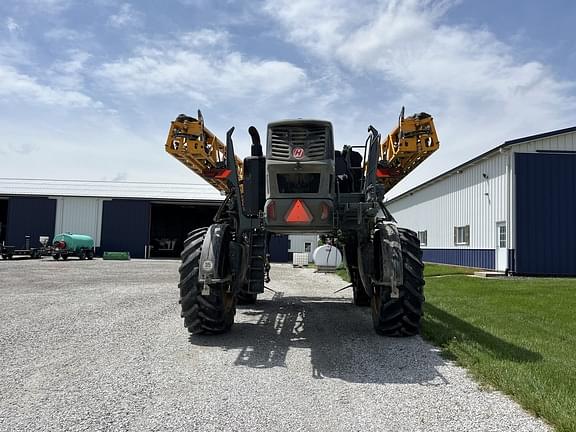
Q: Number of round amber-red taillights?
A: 2